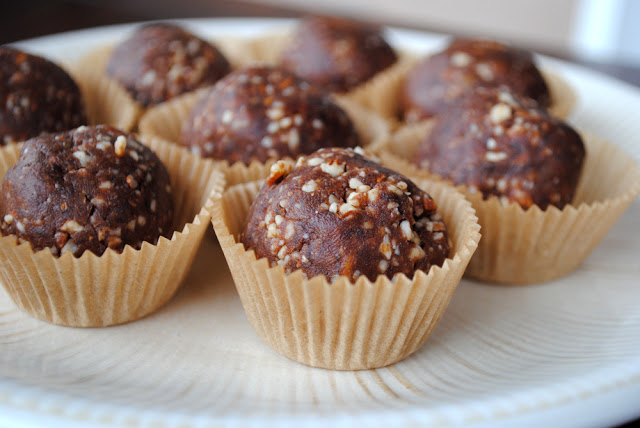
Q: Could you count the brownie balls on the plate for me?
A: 8